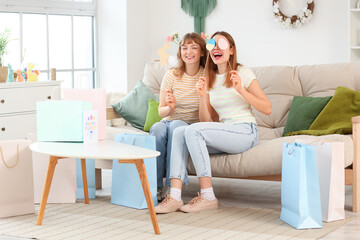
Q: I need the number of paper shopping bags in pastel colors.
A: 8